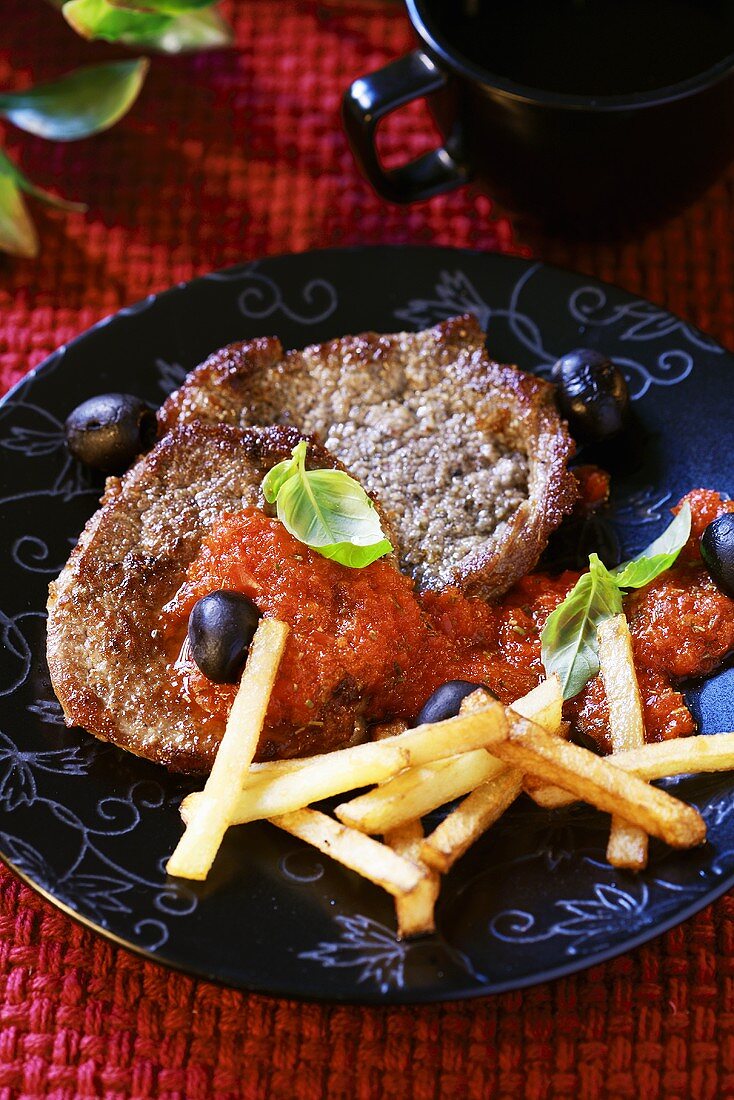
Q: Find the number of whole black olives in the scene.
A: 5